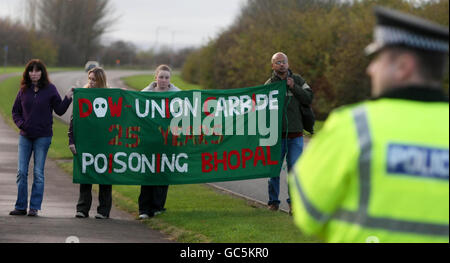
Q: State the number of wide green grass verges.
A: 2